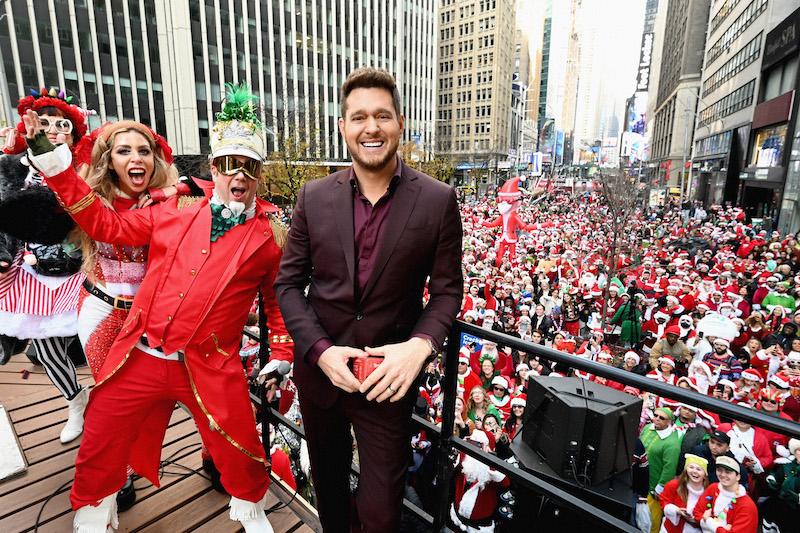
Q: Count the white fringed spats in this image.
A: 2